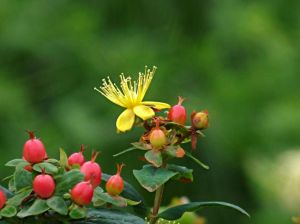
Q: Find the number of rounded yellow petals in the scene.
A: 3